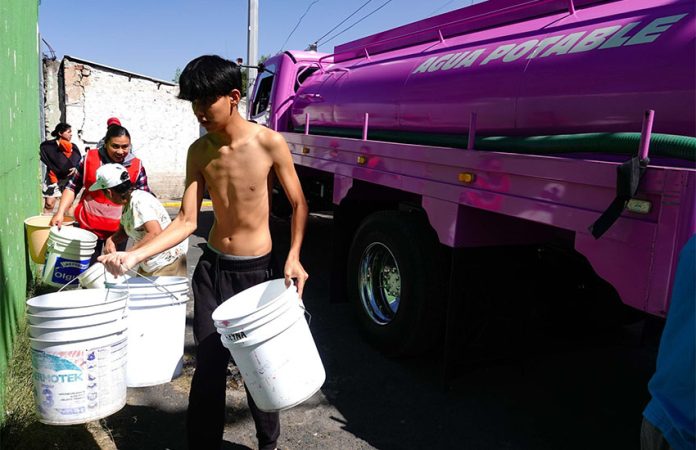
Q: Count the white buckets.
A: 5